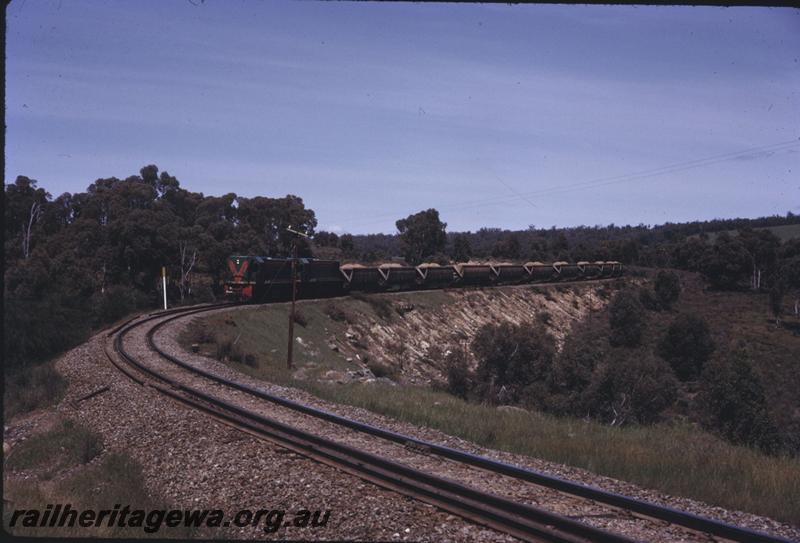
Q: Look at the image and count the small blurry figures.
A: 0